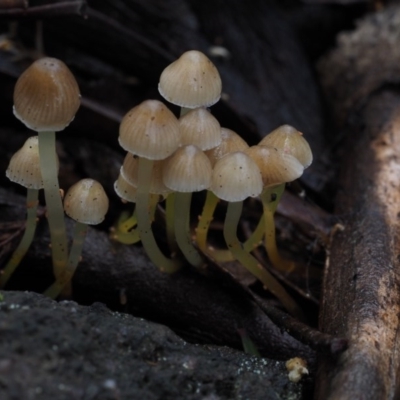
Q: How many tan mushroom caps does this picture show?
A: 13